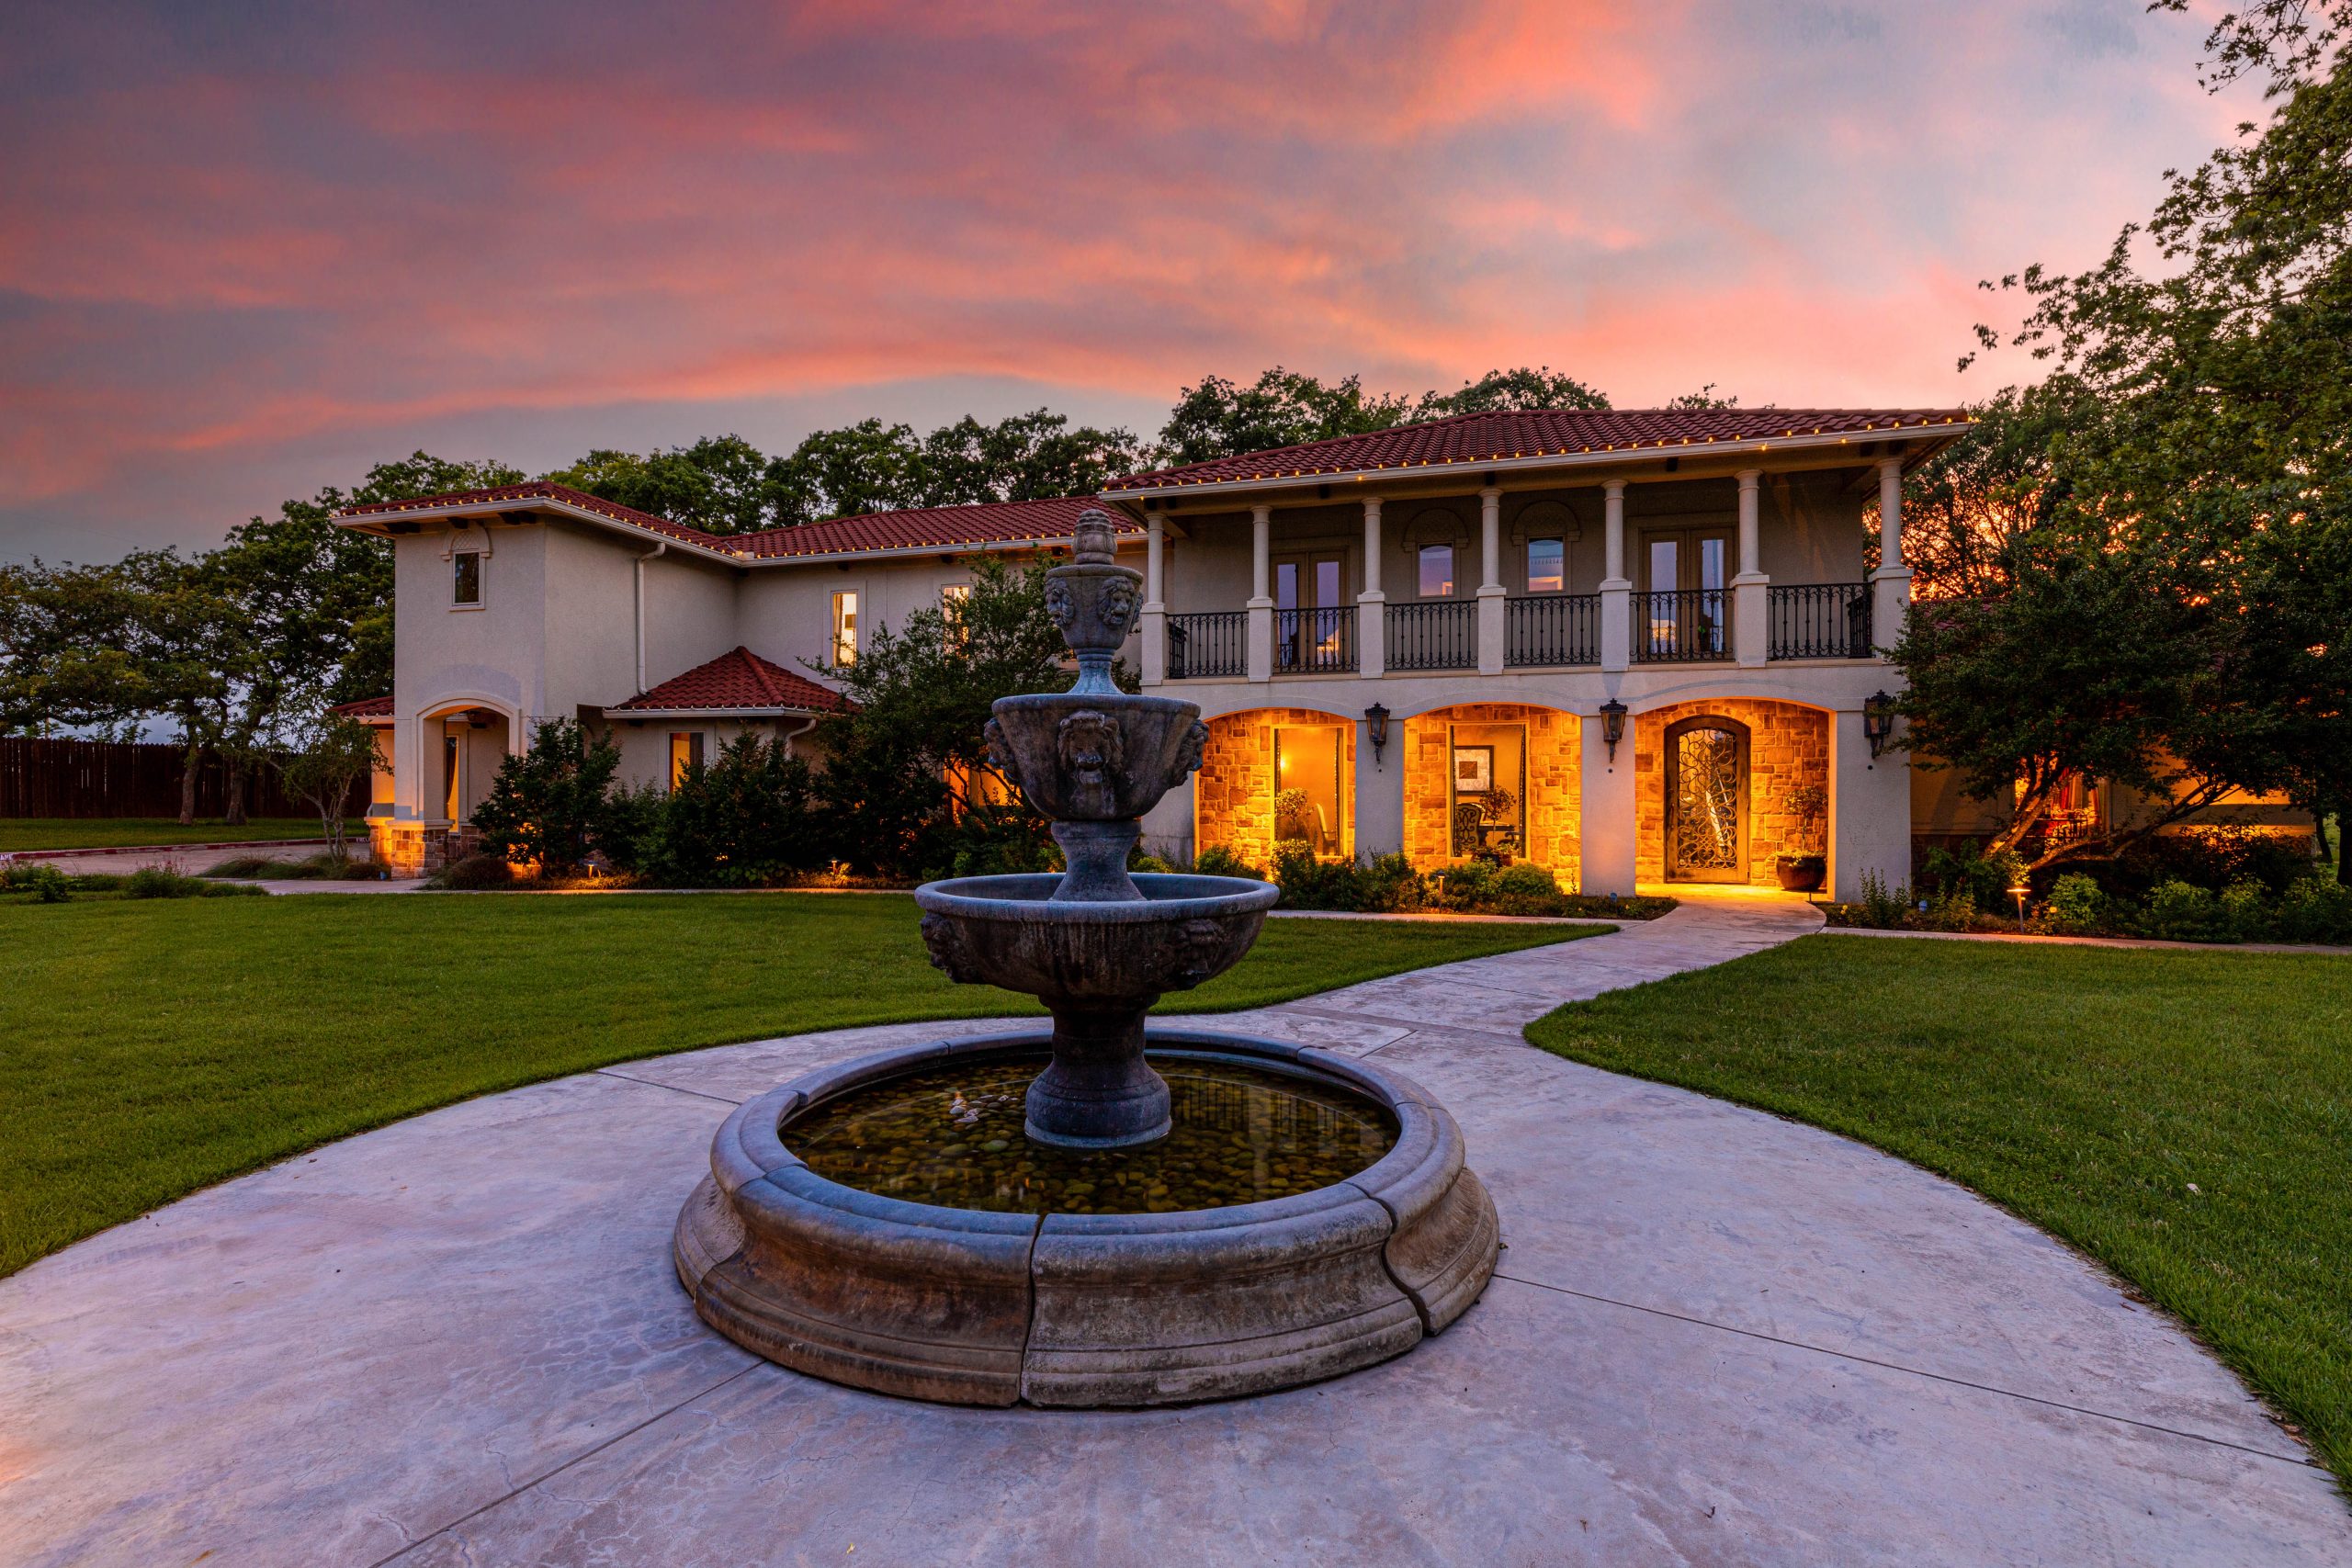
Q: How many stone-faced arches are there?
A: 3